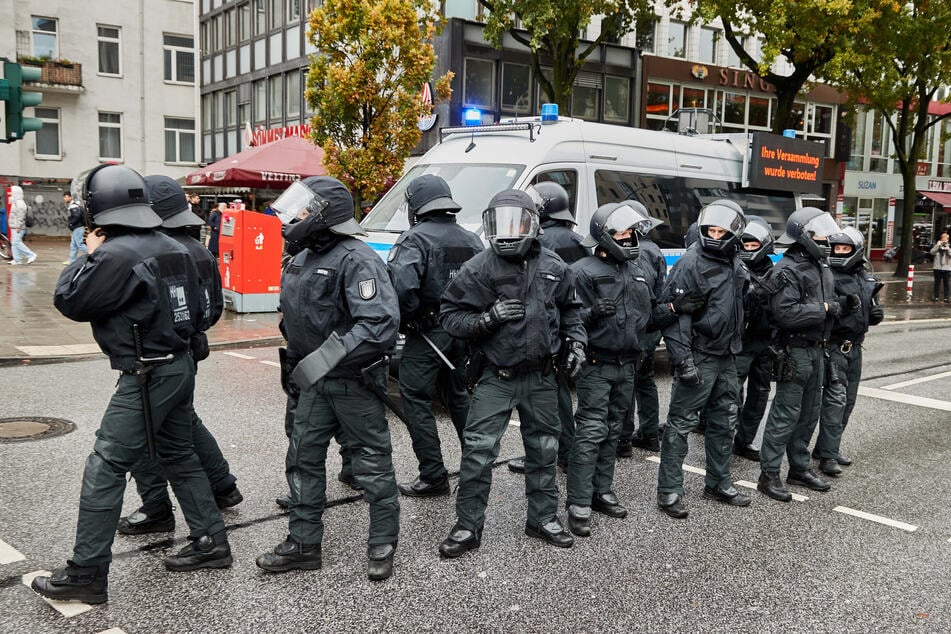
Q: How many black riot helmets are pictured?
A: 13